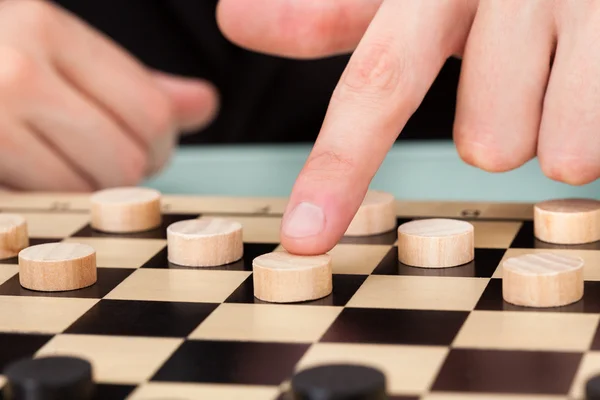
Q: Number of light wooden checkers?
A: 9